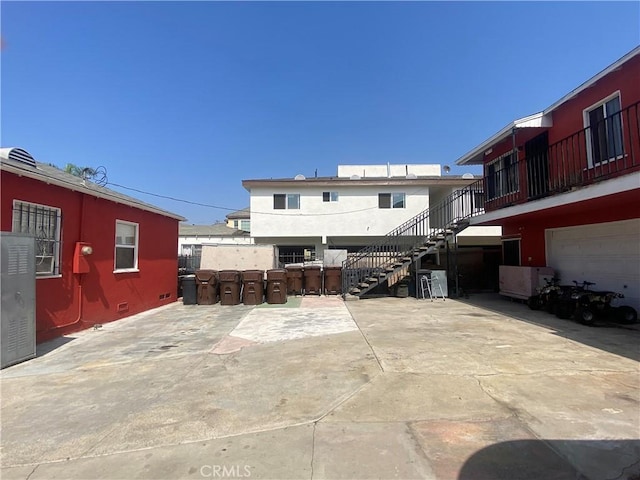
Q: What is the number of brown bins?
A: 7